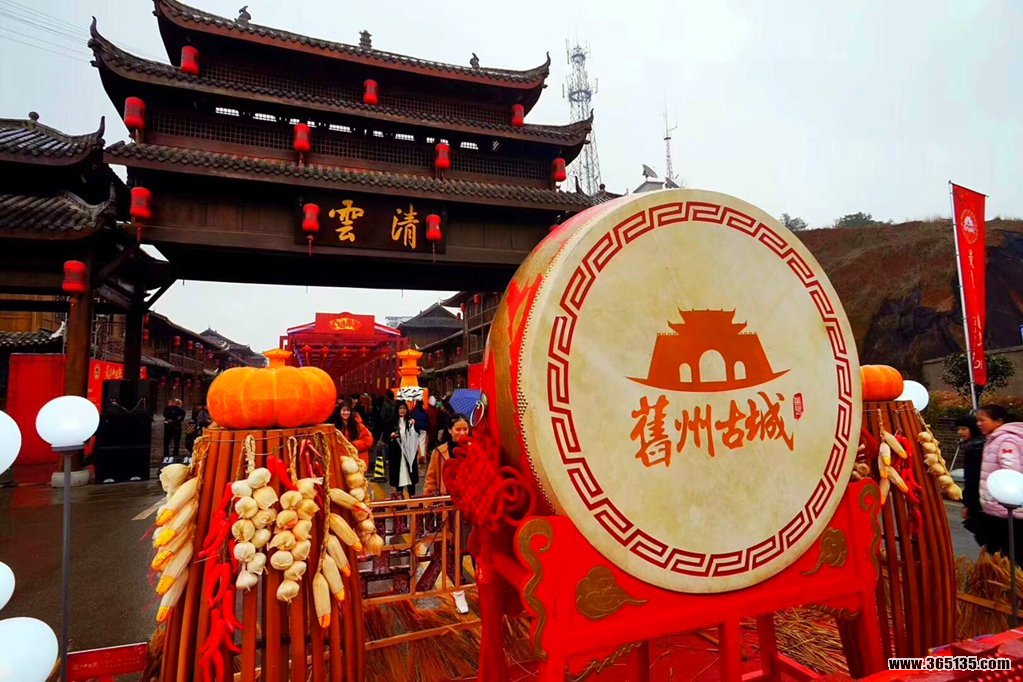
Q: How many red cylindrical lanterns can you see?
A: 11